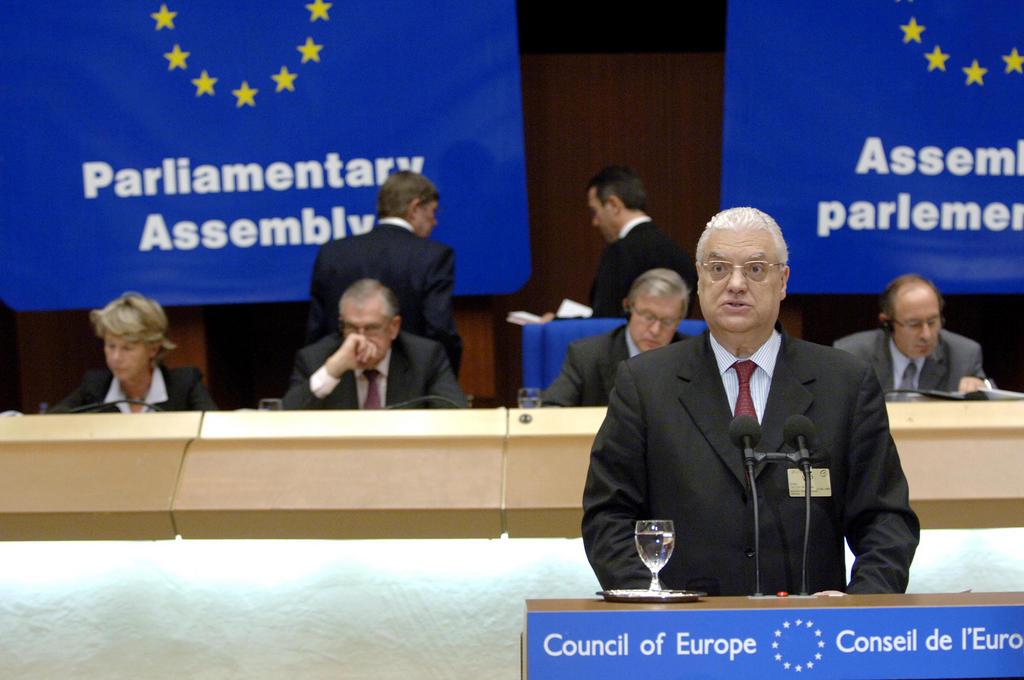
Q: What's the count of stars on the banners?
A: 11